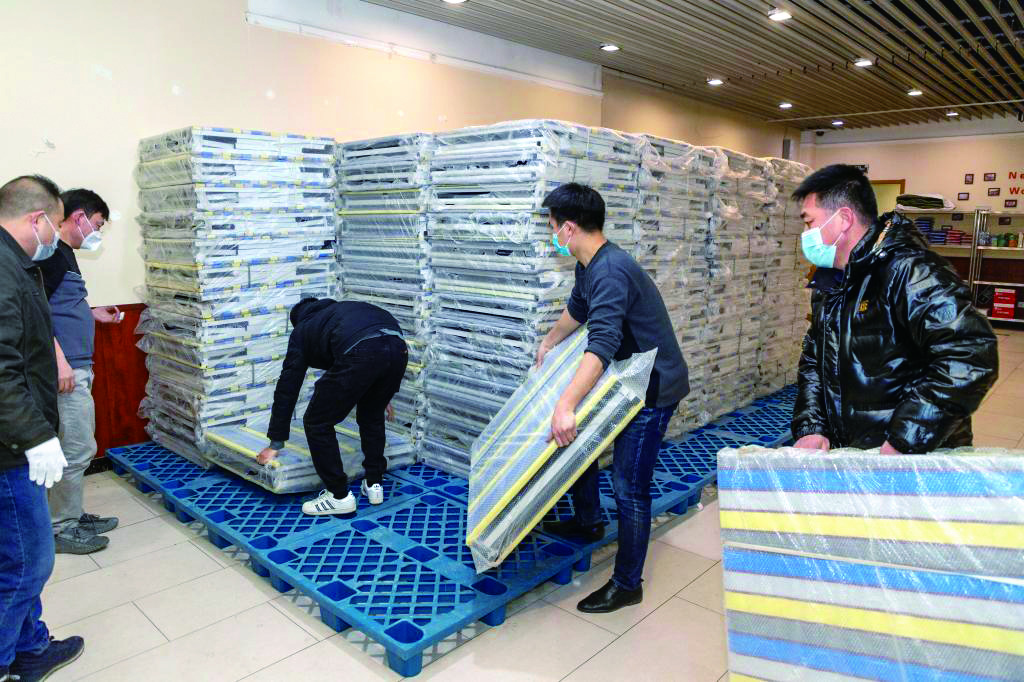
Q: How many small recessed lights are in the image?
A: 9